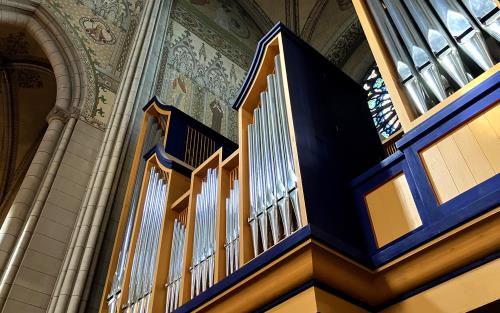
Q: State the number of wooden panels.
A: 2